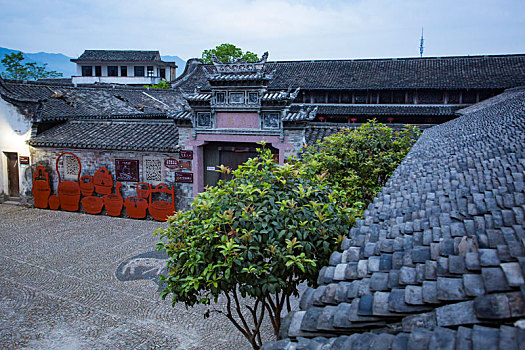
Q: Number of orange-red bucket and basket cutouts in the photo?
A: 10